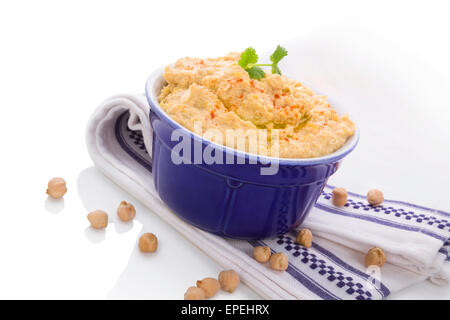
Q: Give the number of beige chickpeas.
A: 13